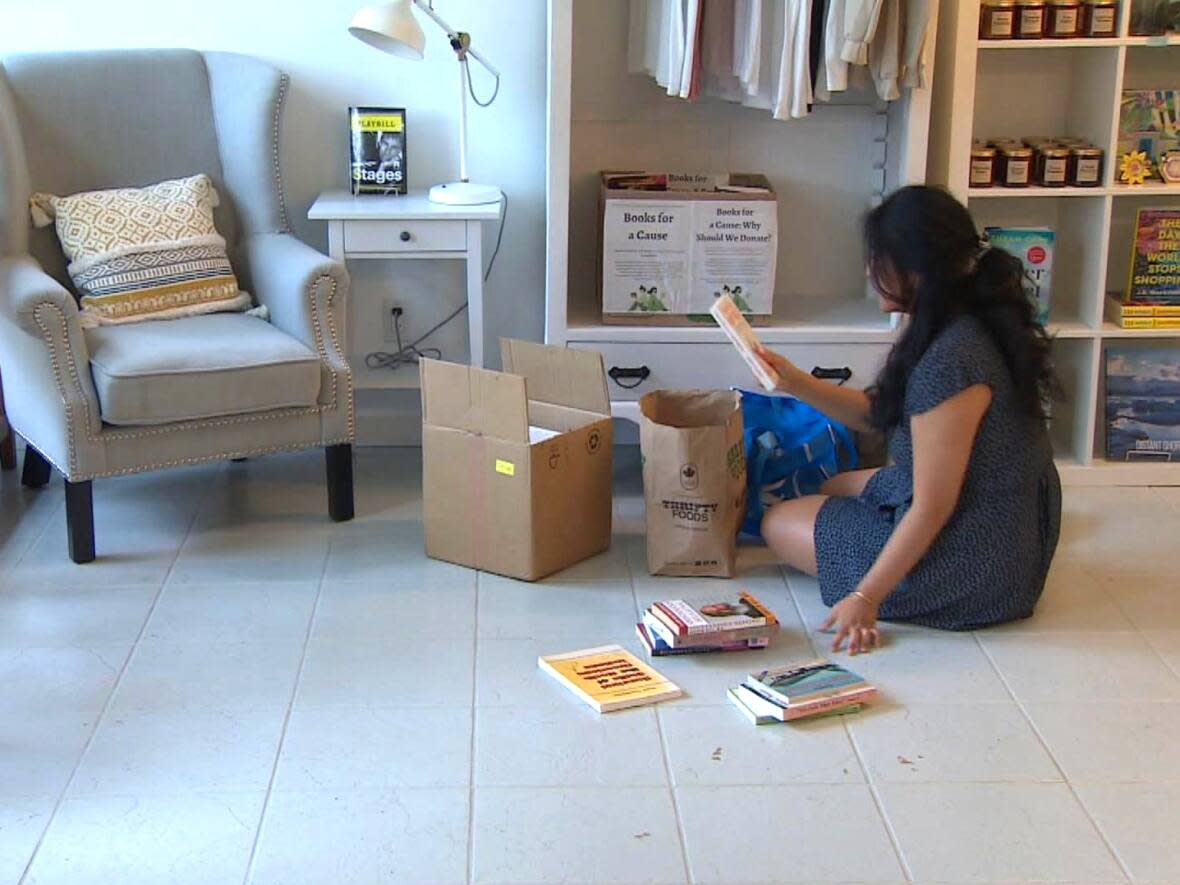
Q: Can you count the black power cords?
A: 1